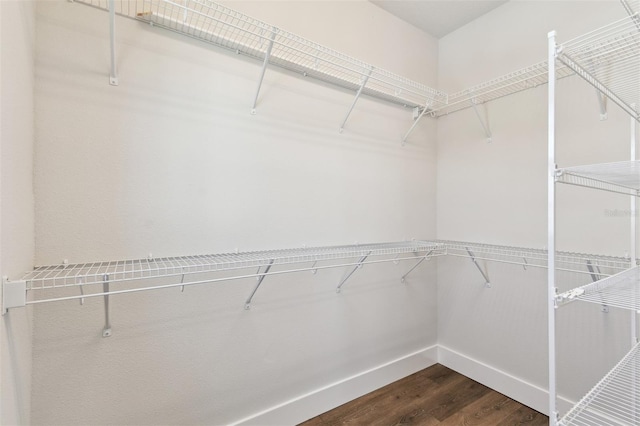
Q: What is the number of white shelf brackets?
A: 12